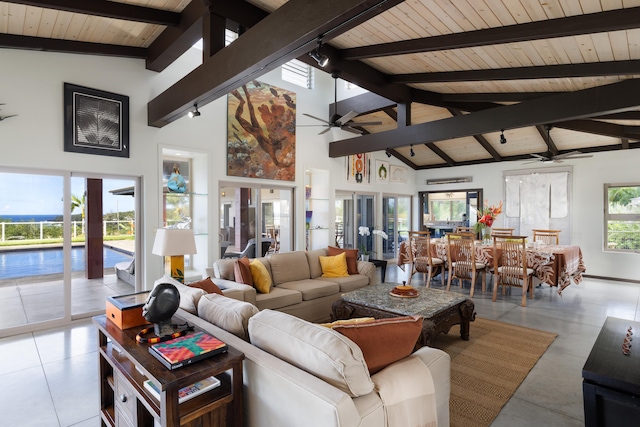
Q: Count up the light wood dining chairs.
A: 6